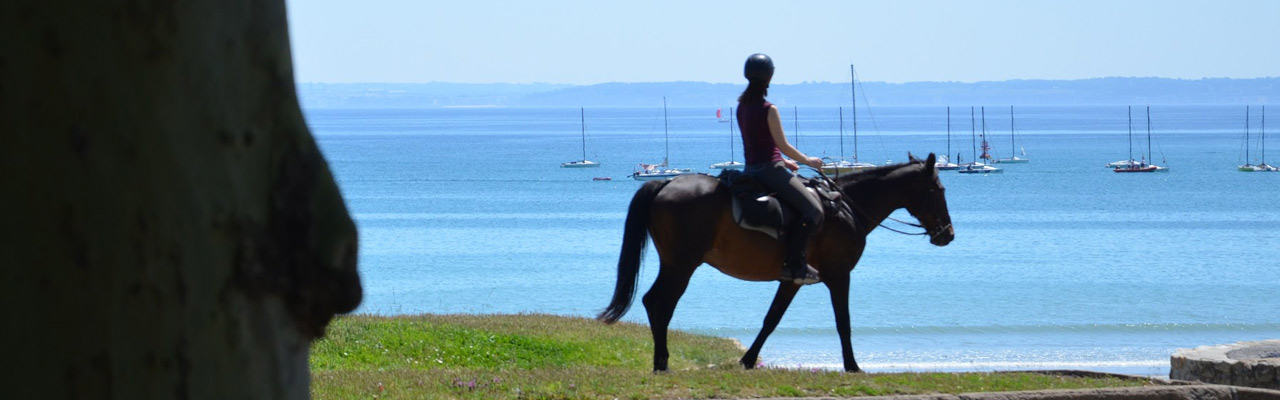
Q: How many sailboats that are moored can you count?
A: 14